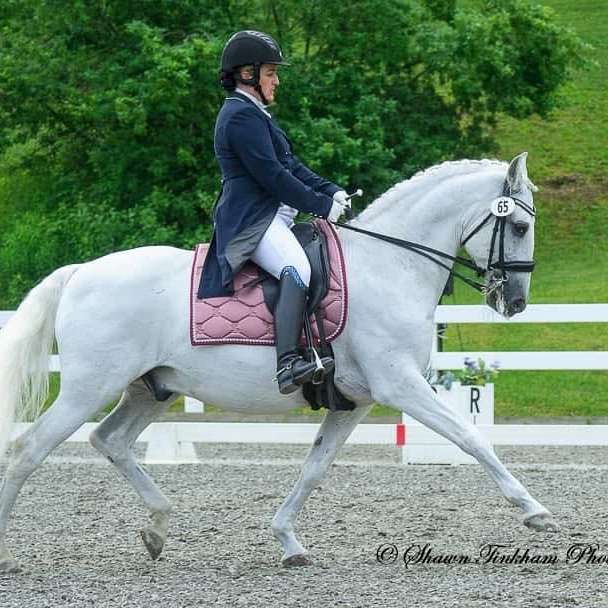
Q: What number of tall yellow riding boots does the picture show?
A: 0